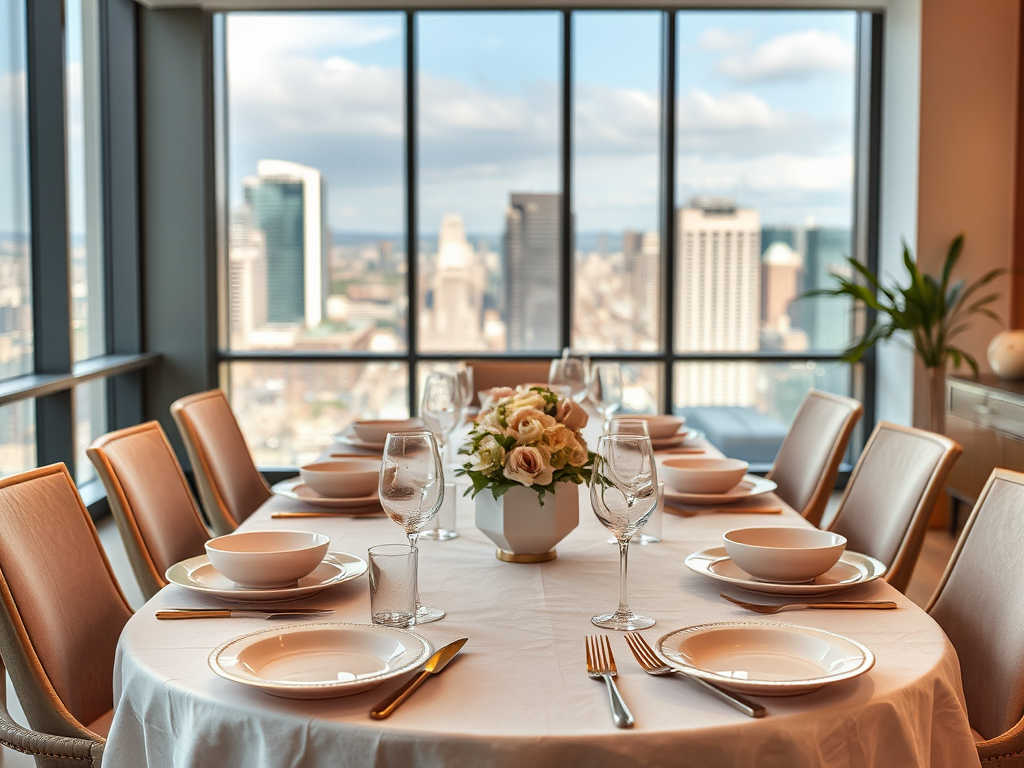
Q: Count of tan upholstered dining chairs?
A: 7